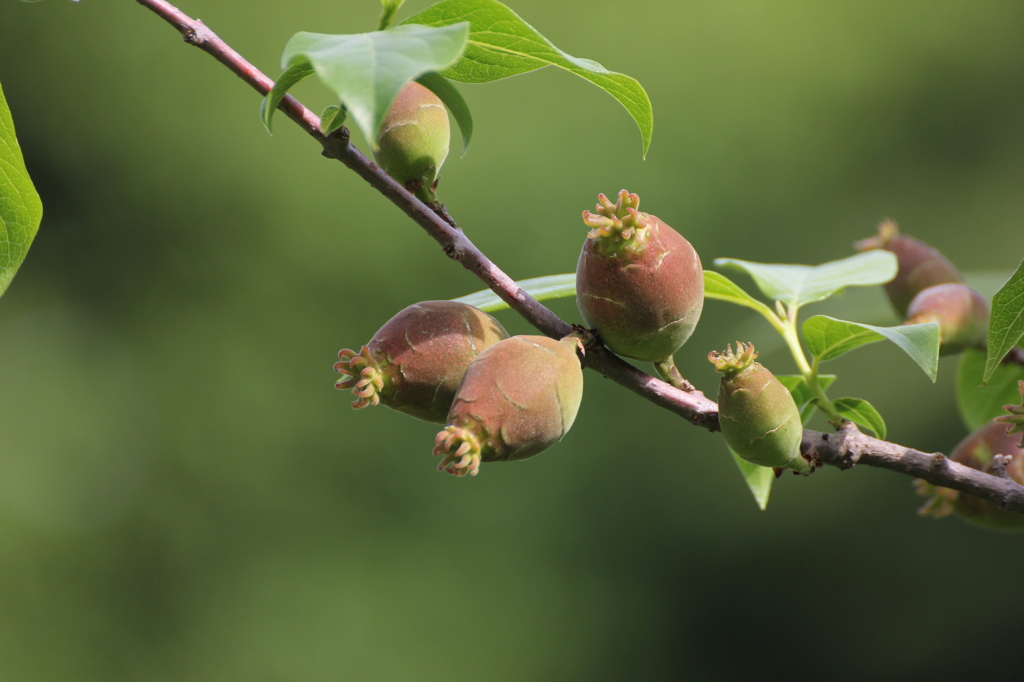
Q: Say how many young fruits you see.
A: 8